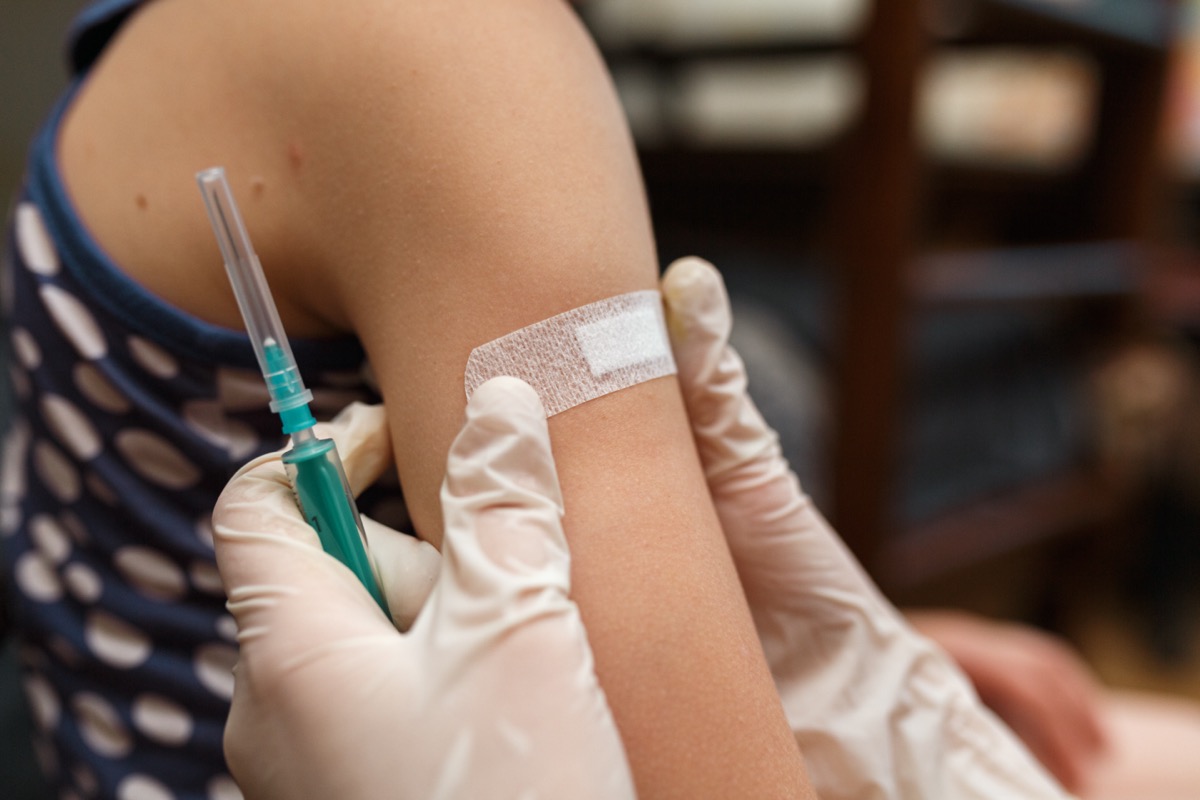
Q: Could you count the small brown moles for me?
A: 3